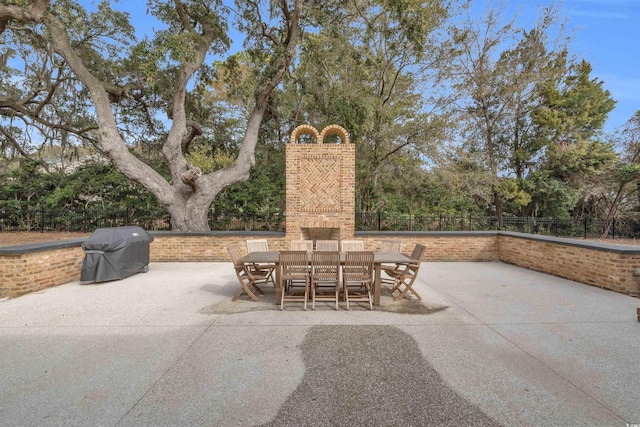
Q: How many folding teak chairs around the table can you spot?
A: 10